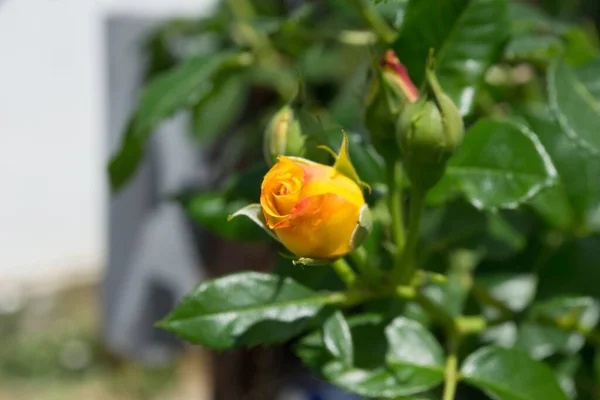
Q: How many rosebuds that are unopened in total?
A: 3